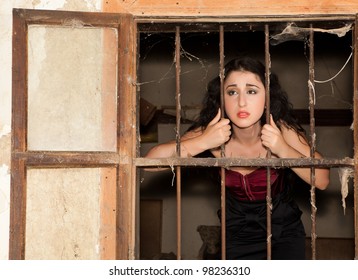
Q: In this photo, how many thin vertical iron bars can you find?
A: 4